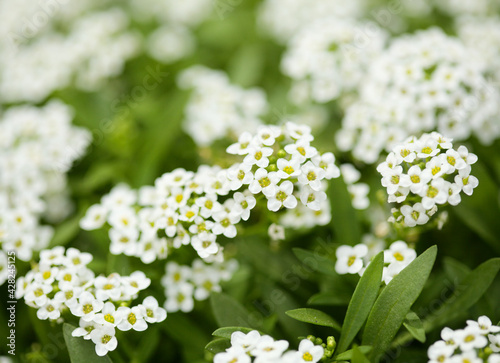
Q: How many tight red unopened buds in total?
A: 0